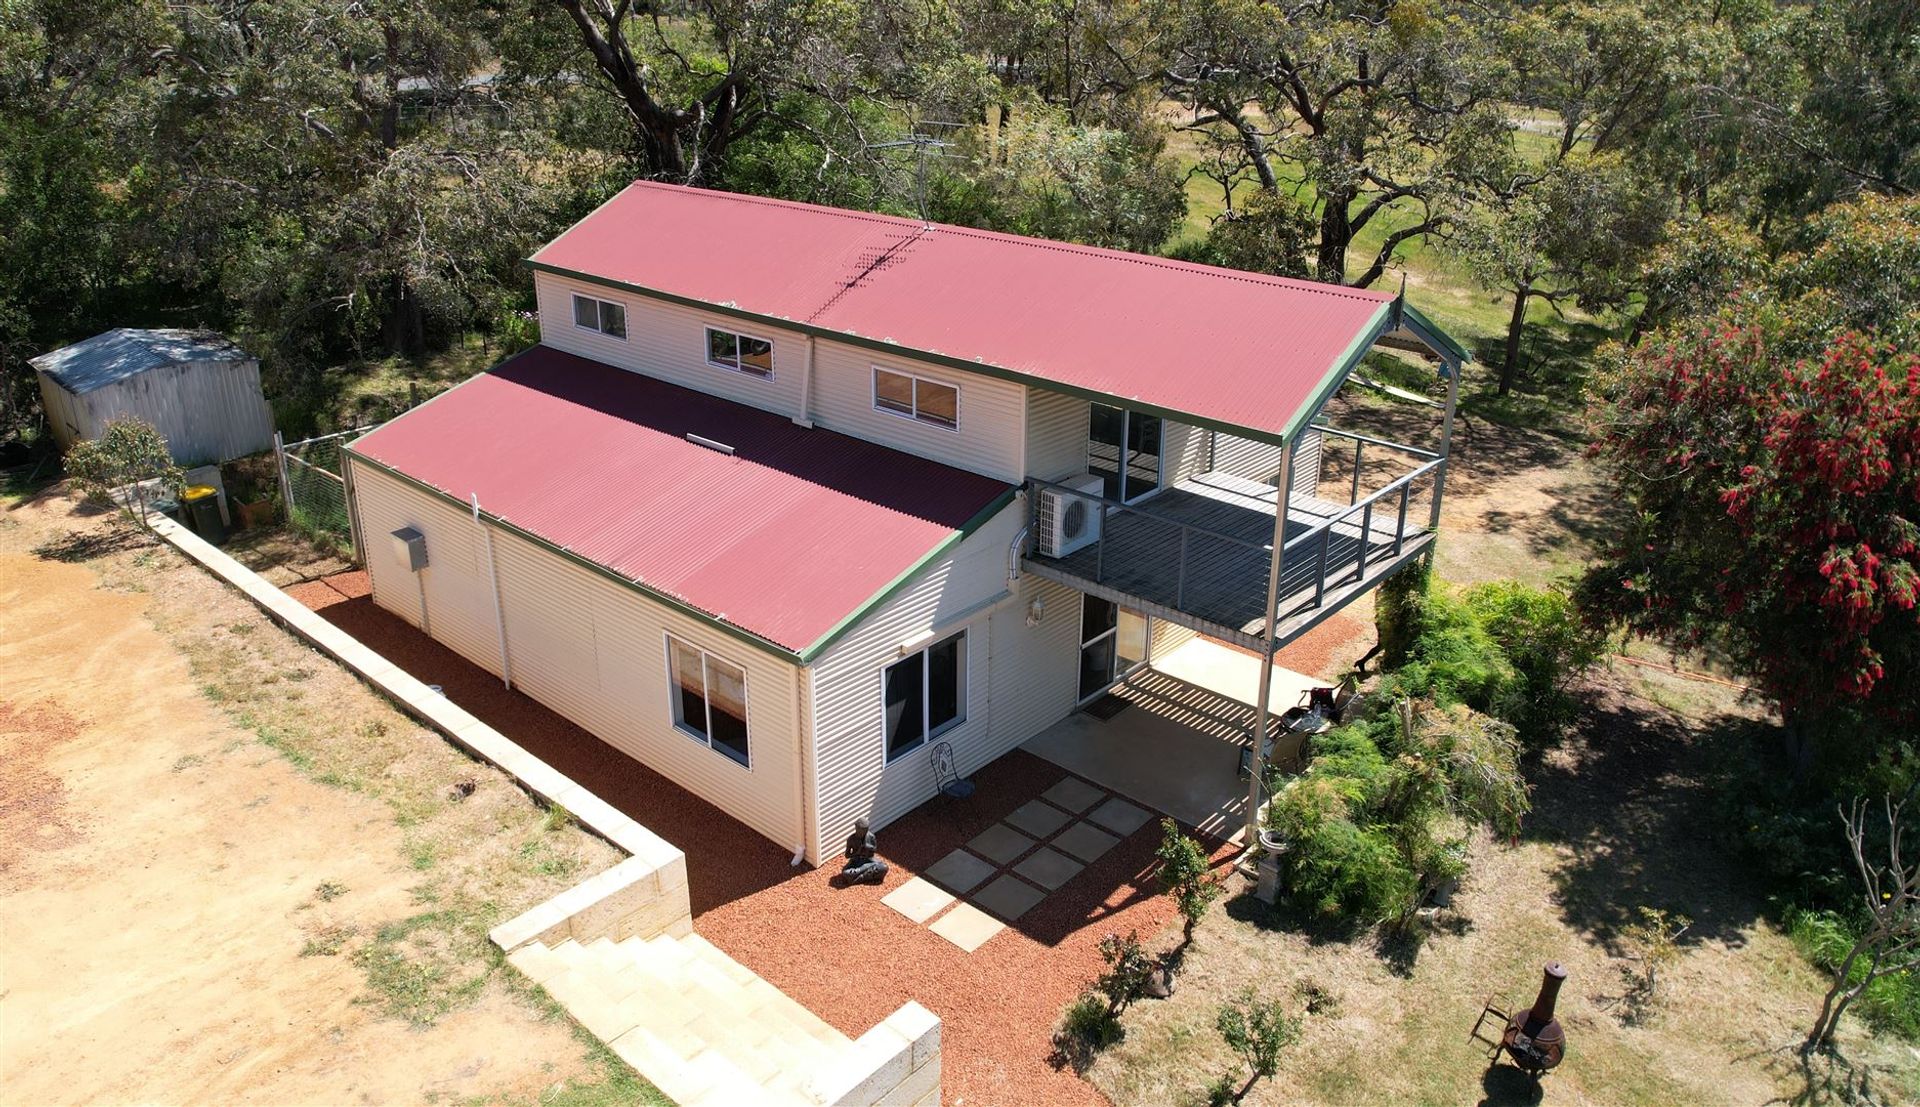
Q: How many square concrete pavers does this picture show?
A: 10